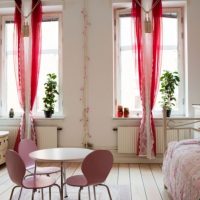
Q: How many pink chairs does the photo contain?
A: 3